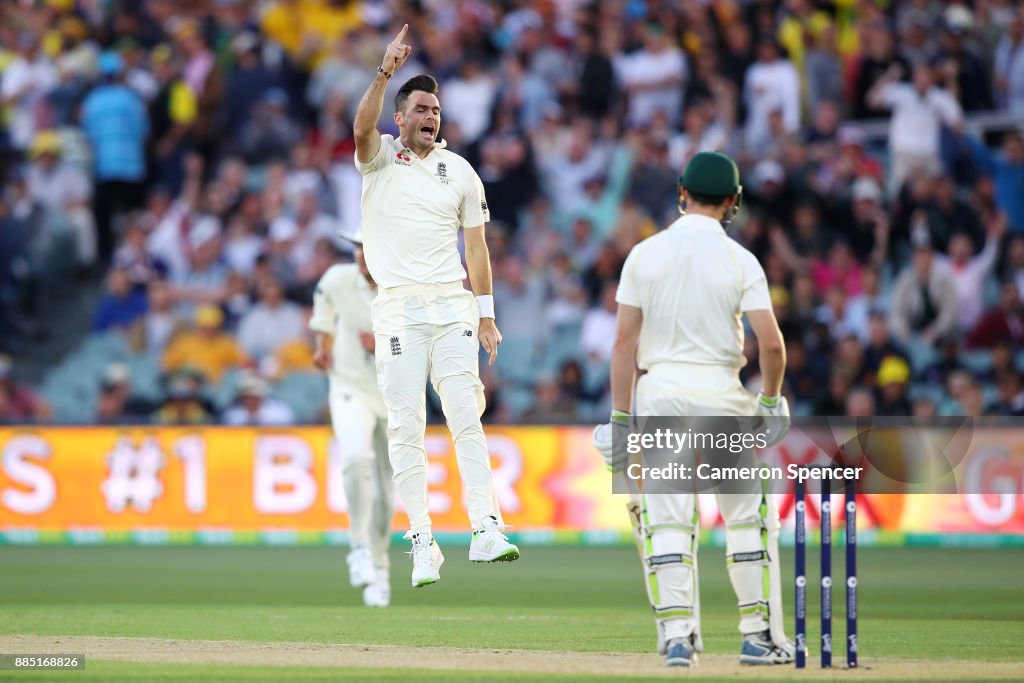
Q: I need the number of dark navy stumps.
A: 3